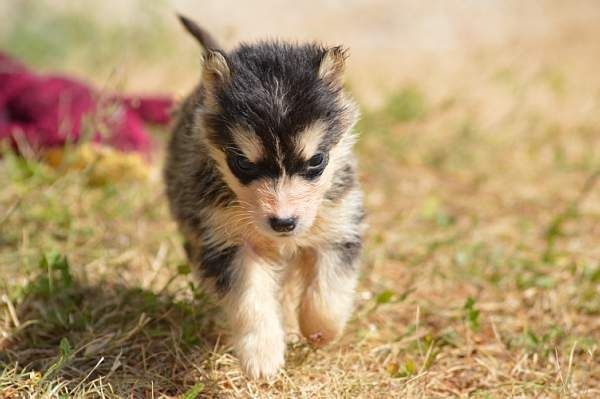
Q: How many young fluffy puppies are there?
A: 1